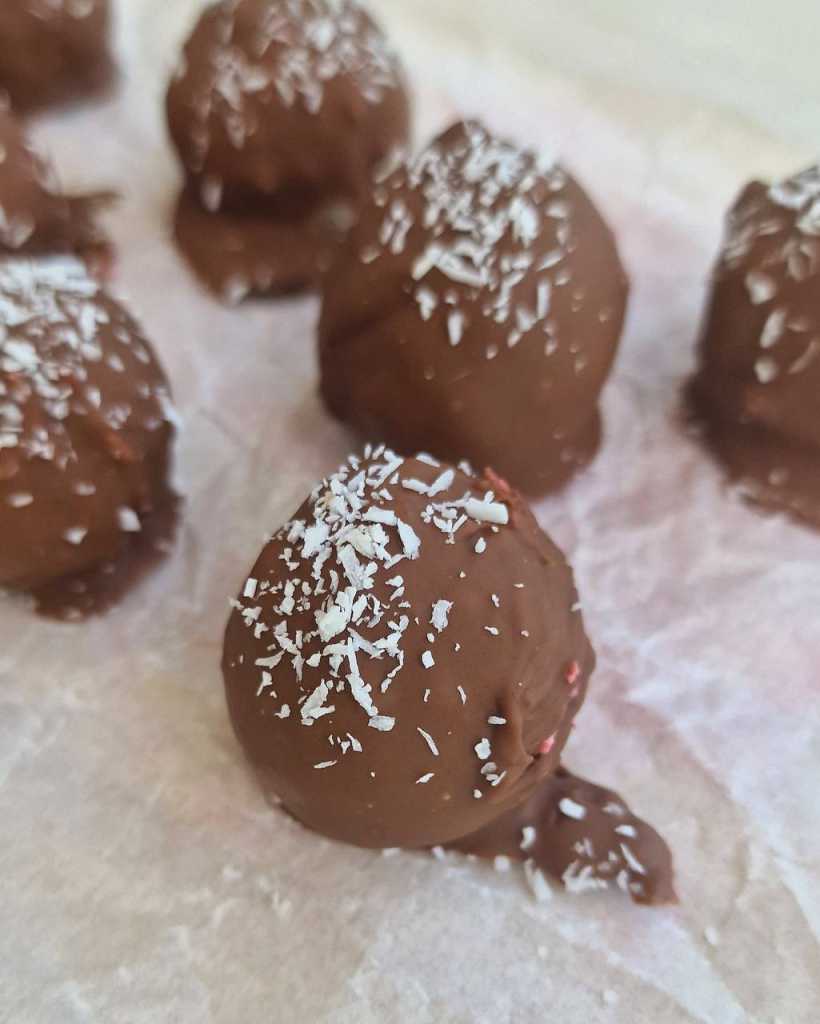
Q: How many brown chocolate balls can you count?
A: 7